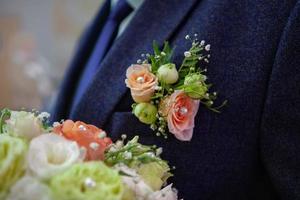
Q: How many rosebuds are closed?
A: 2